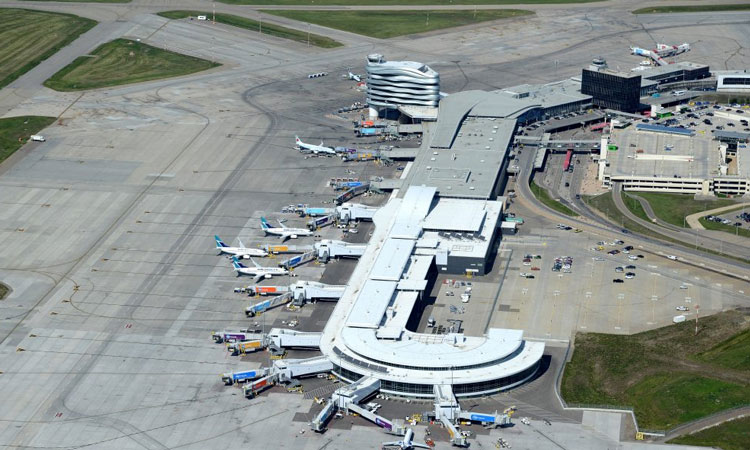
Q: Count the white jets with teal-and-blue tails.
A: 3